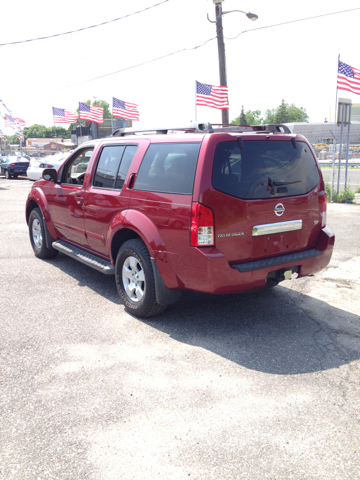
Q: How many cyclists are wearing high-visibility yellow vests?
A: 0